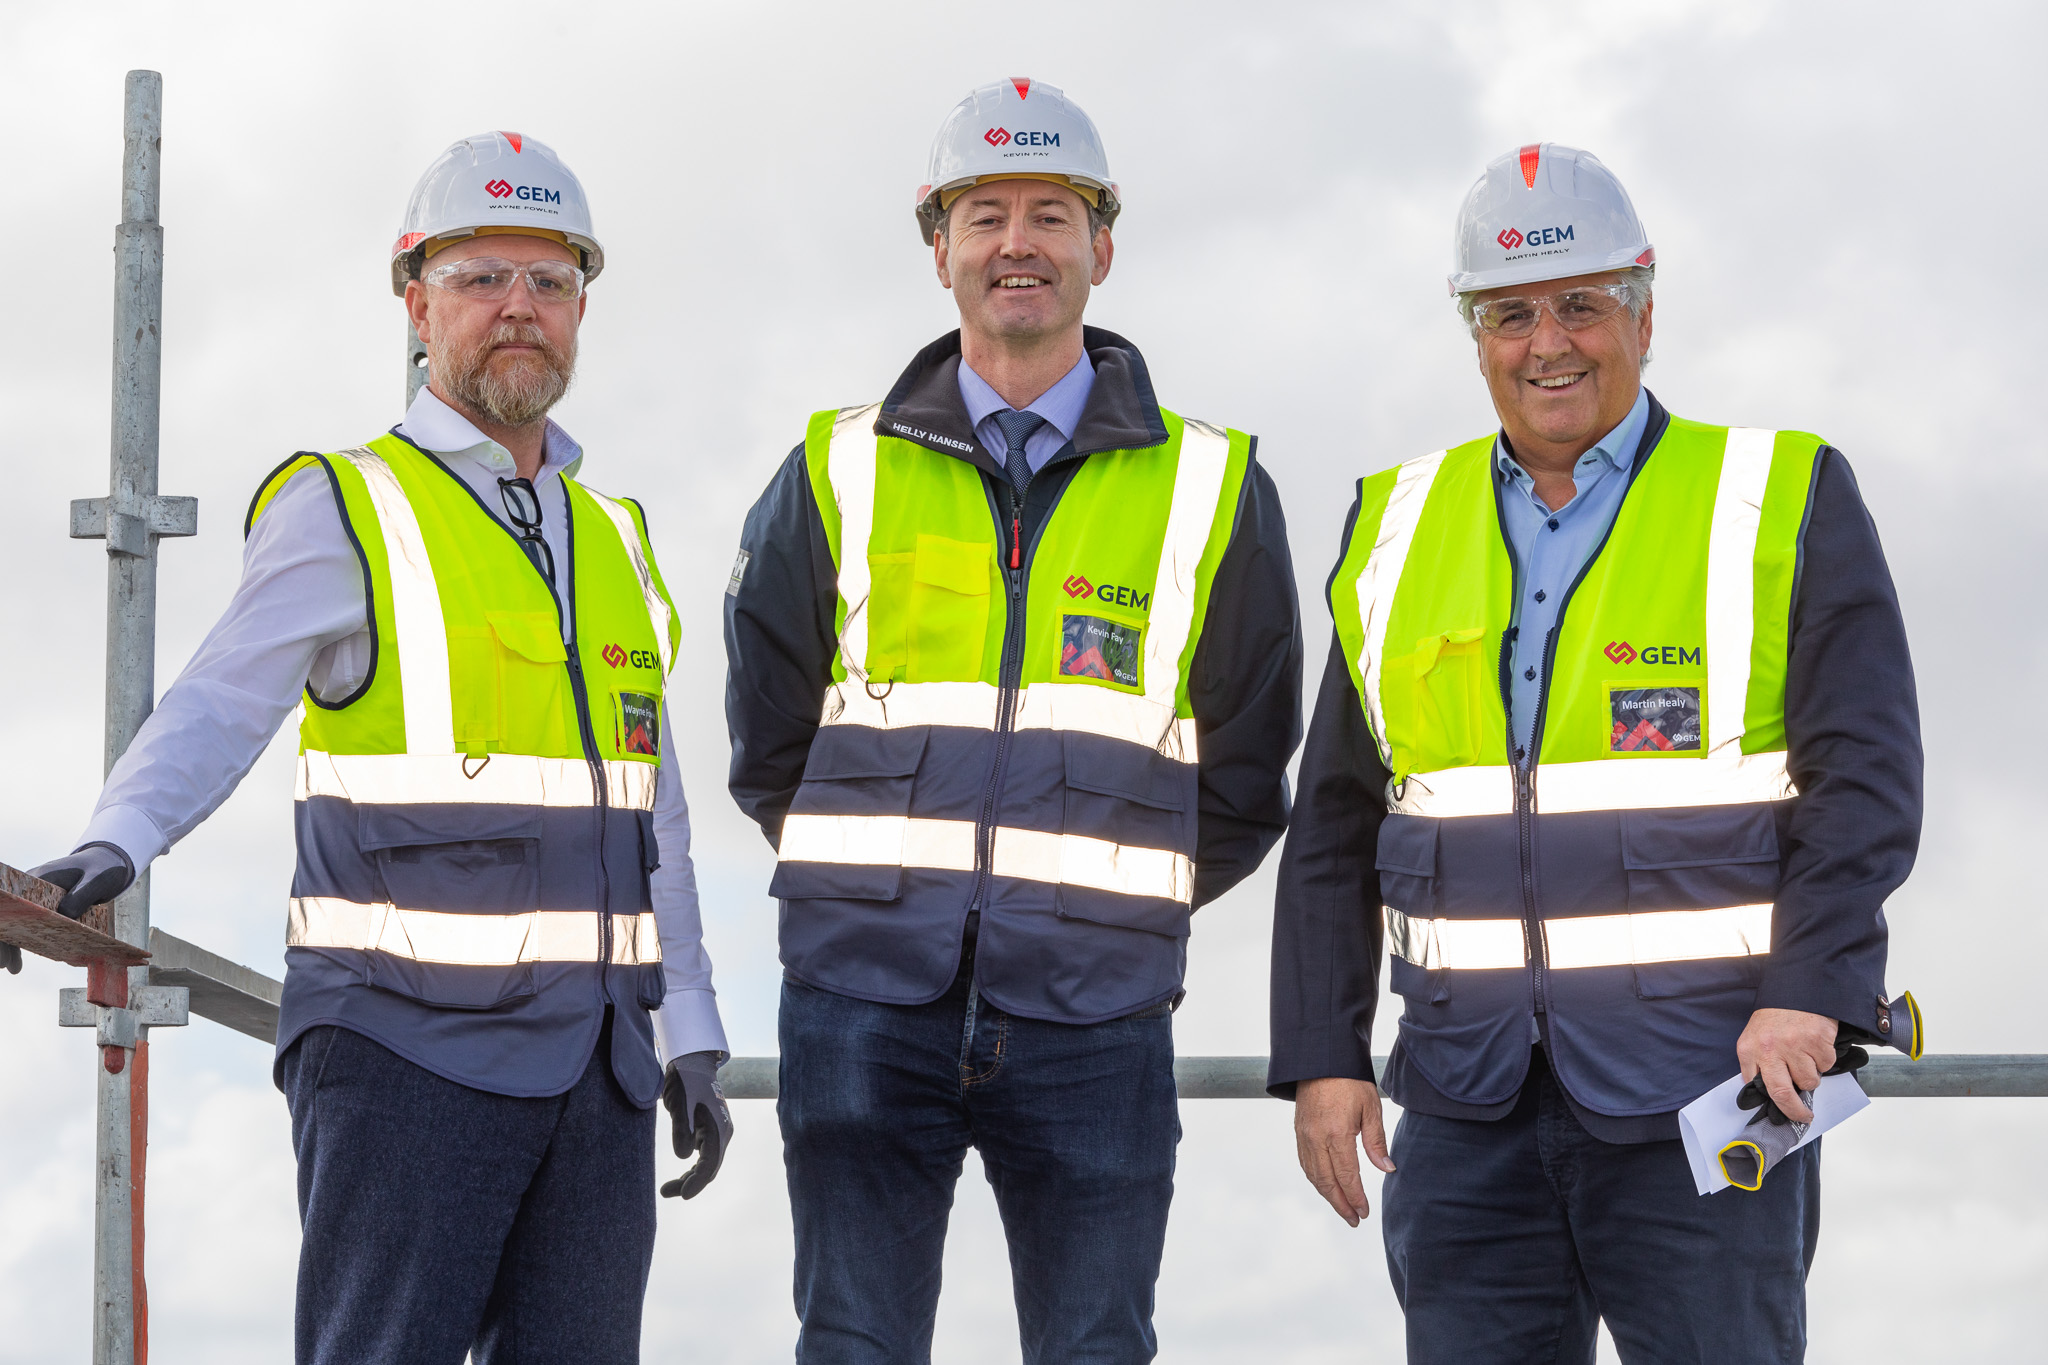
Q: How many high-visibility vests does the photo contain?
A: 3